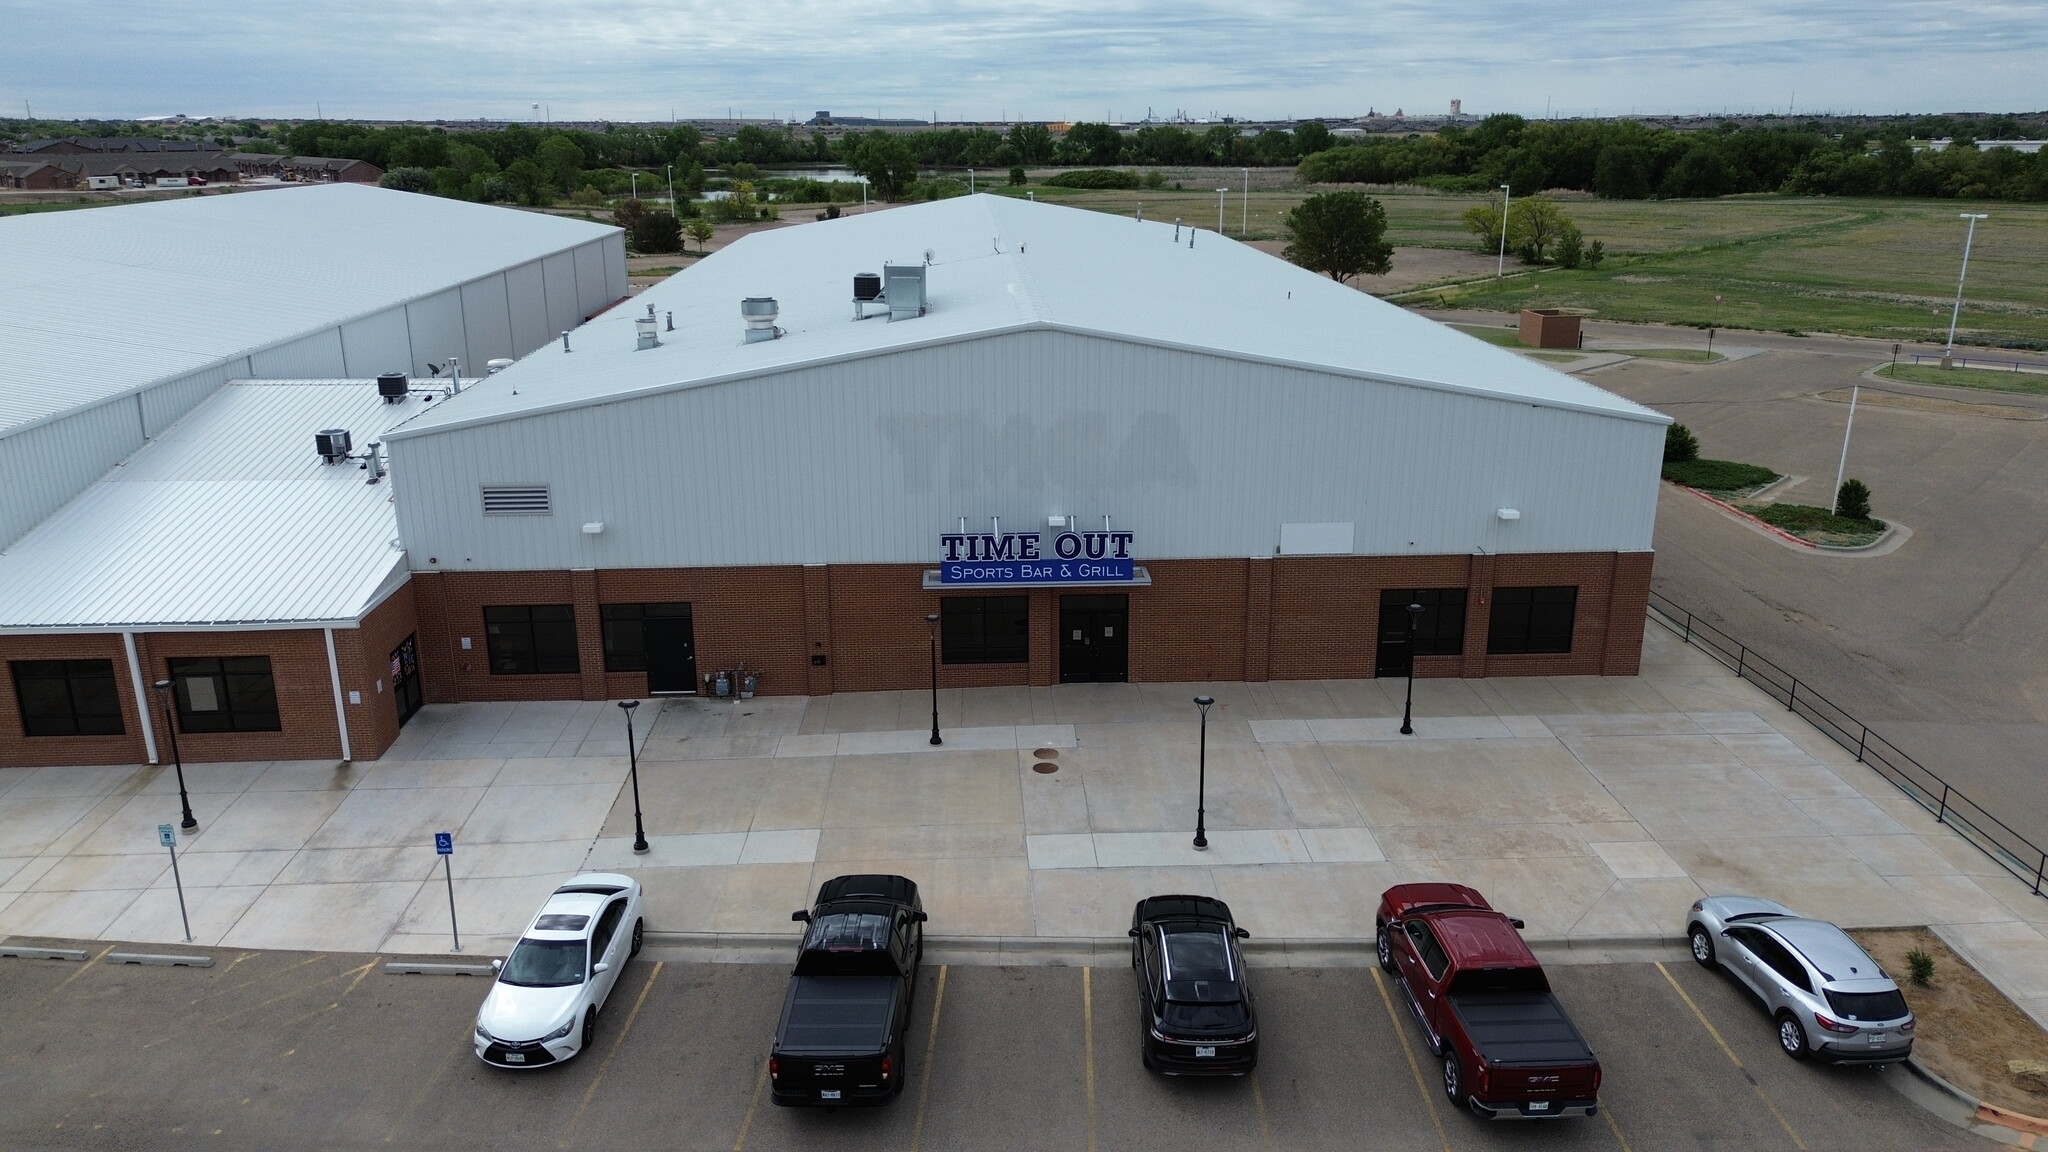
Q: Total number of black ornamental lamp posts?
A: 5